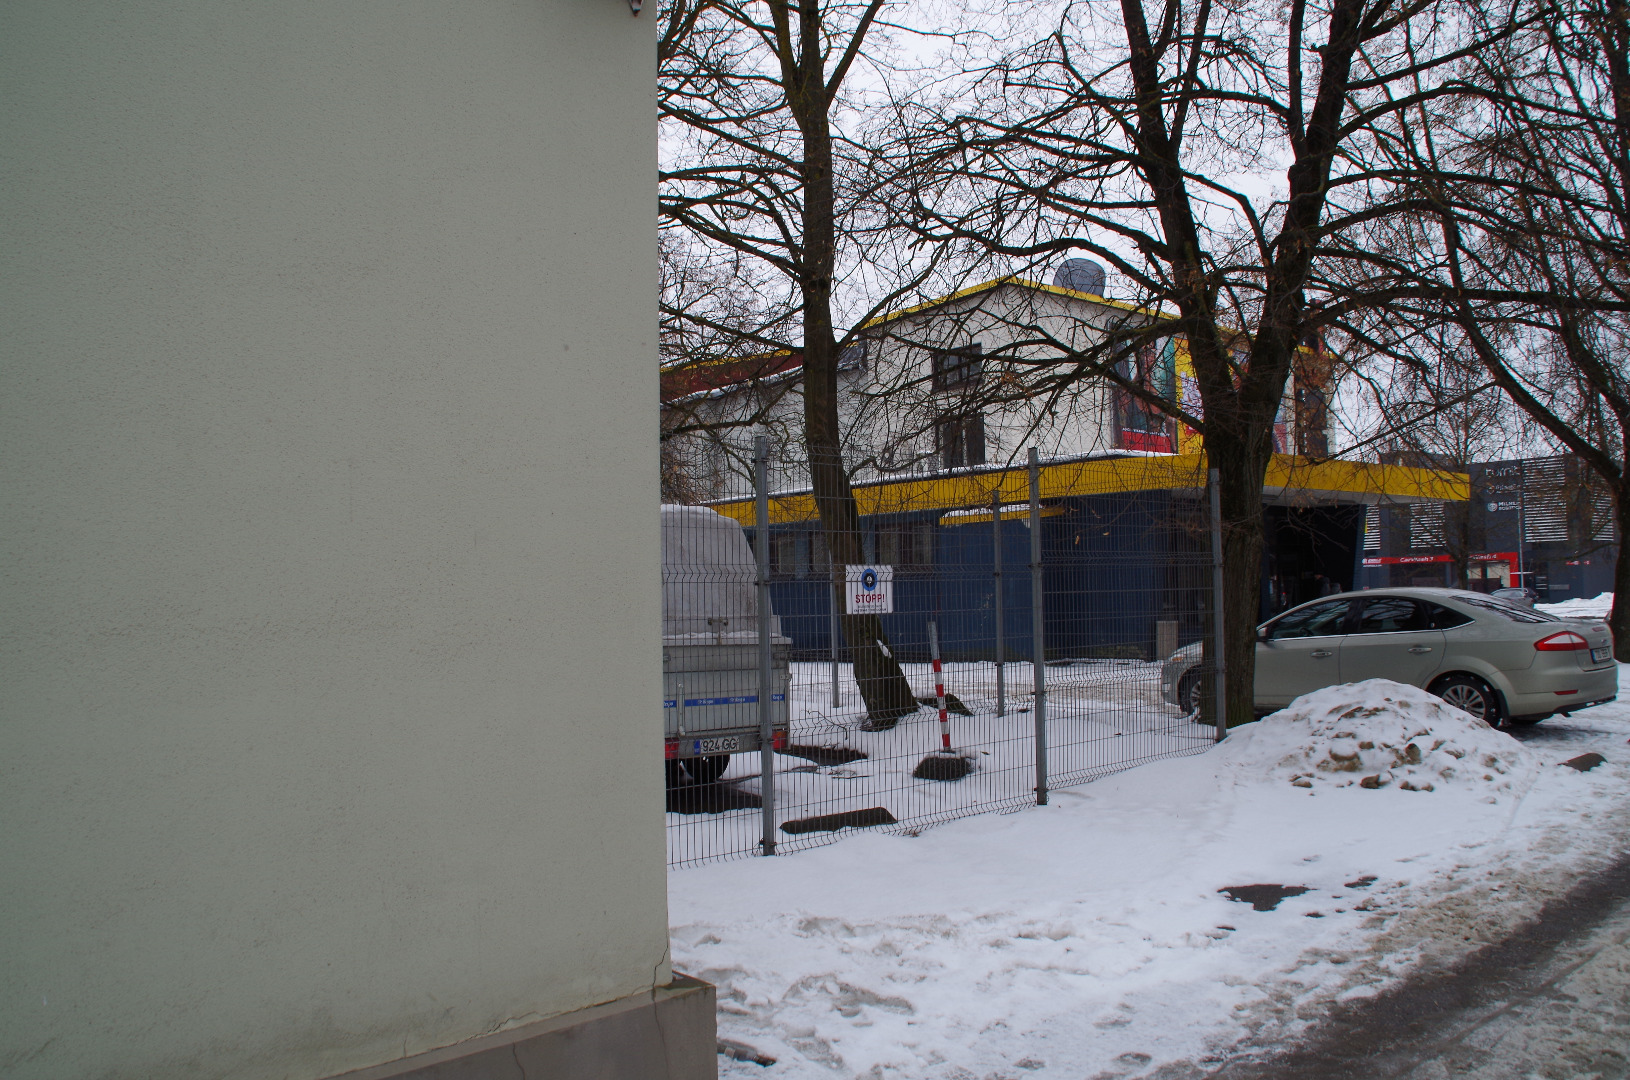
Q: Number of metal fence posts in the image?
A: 5